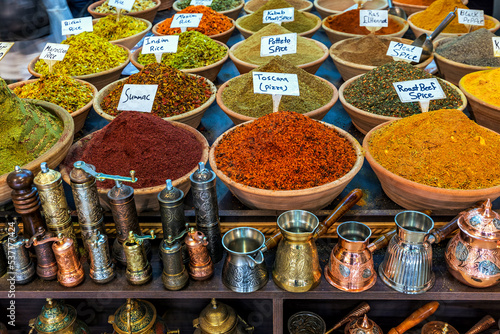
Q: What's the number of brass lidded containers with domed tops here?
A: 3